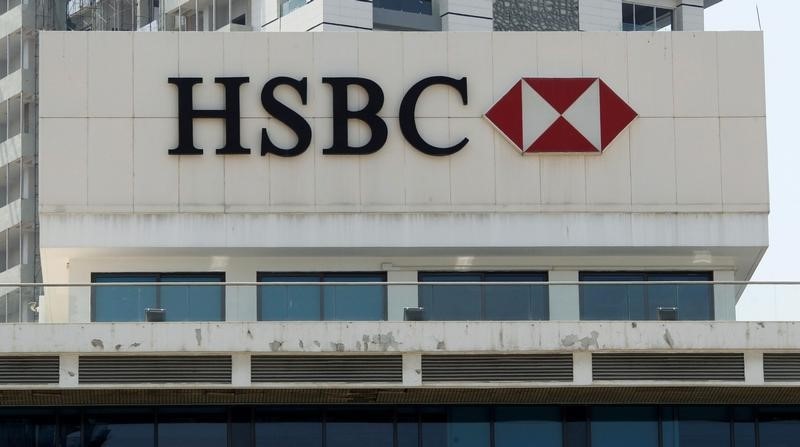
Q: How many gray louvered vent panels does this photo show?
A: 6